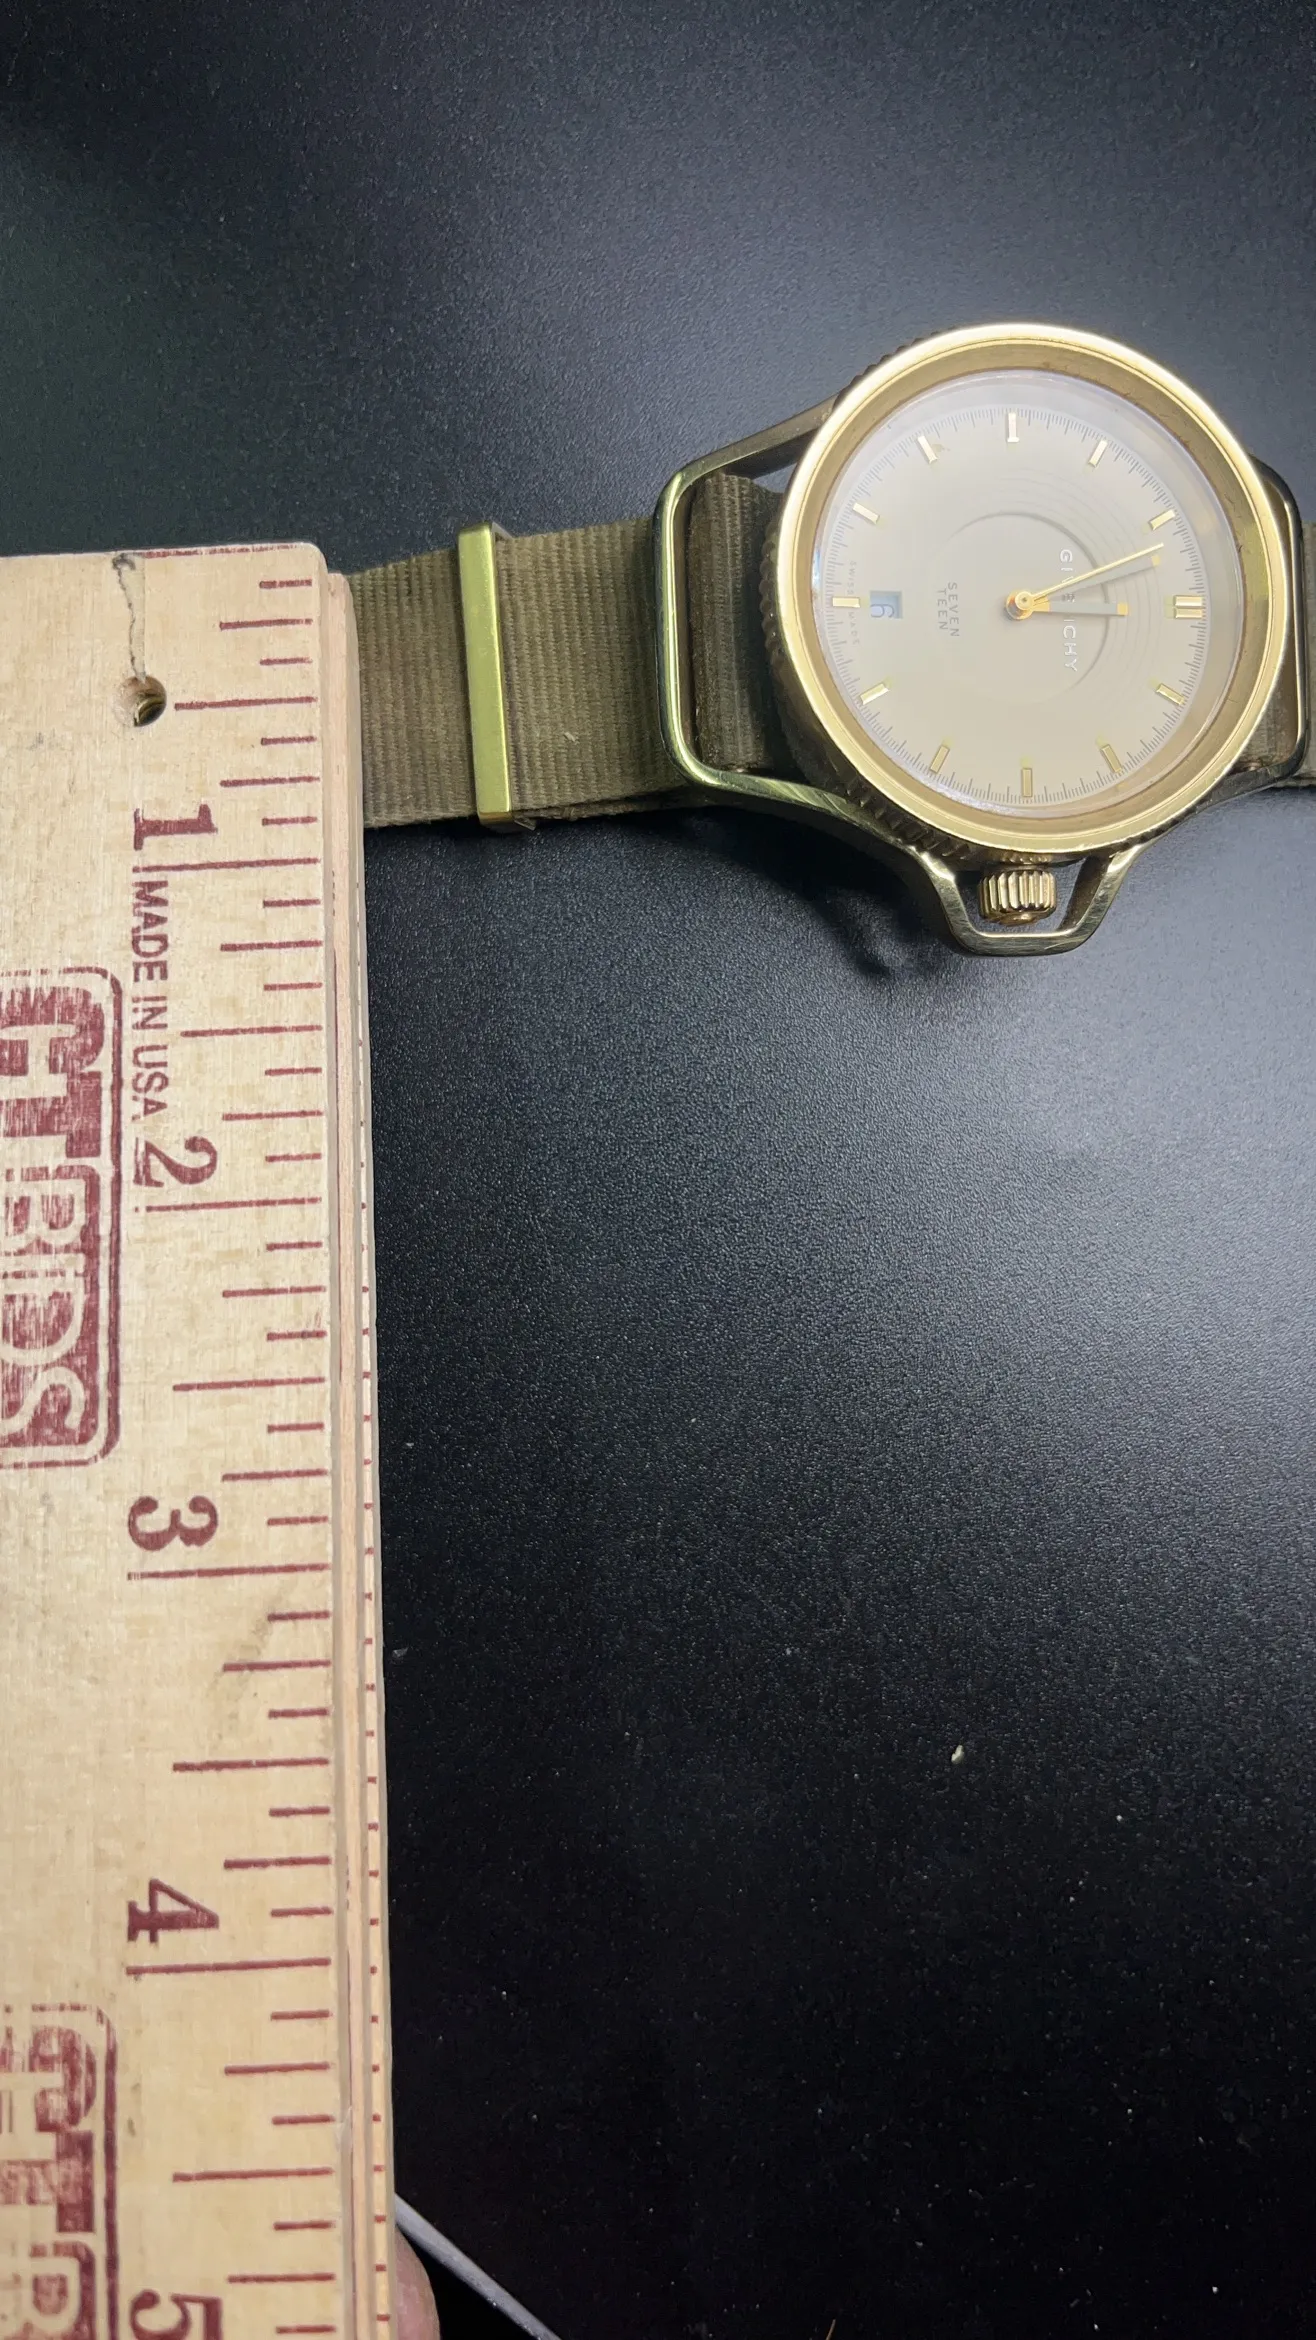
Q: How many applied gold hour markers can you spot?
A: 12